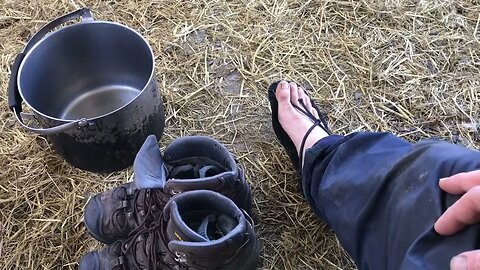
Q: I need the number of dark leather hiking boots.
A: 2